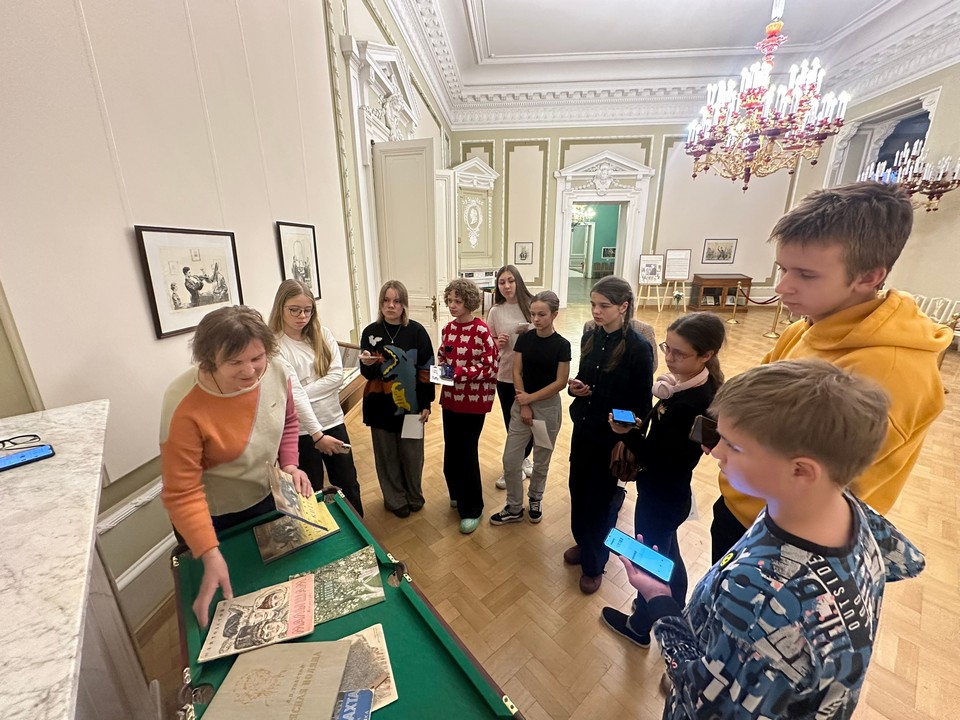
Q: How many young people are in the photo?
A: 9